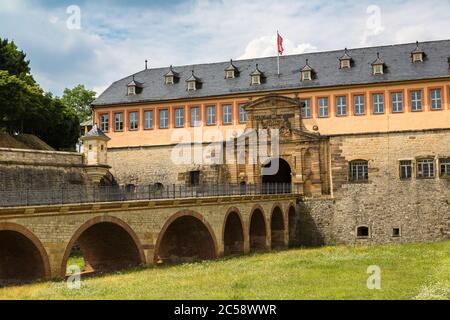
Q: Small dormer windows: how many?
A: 9